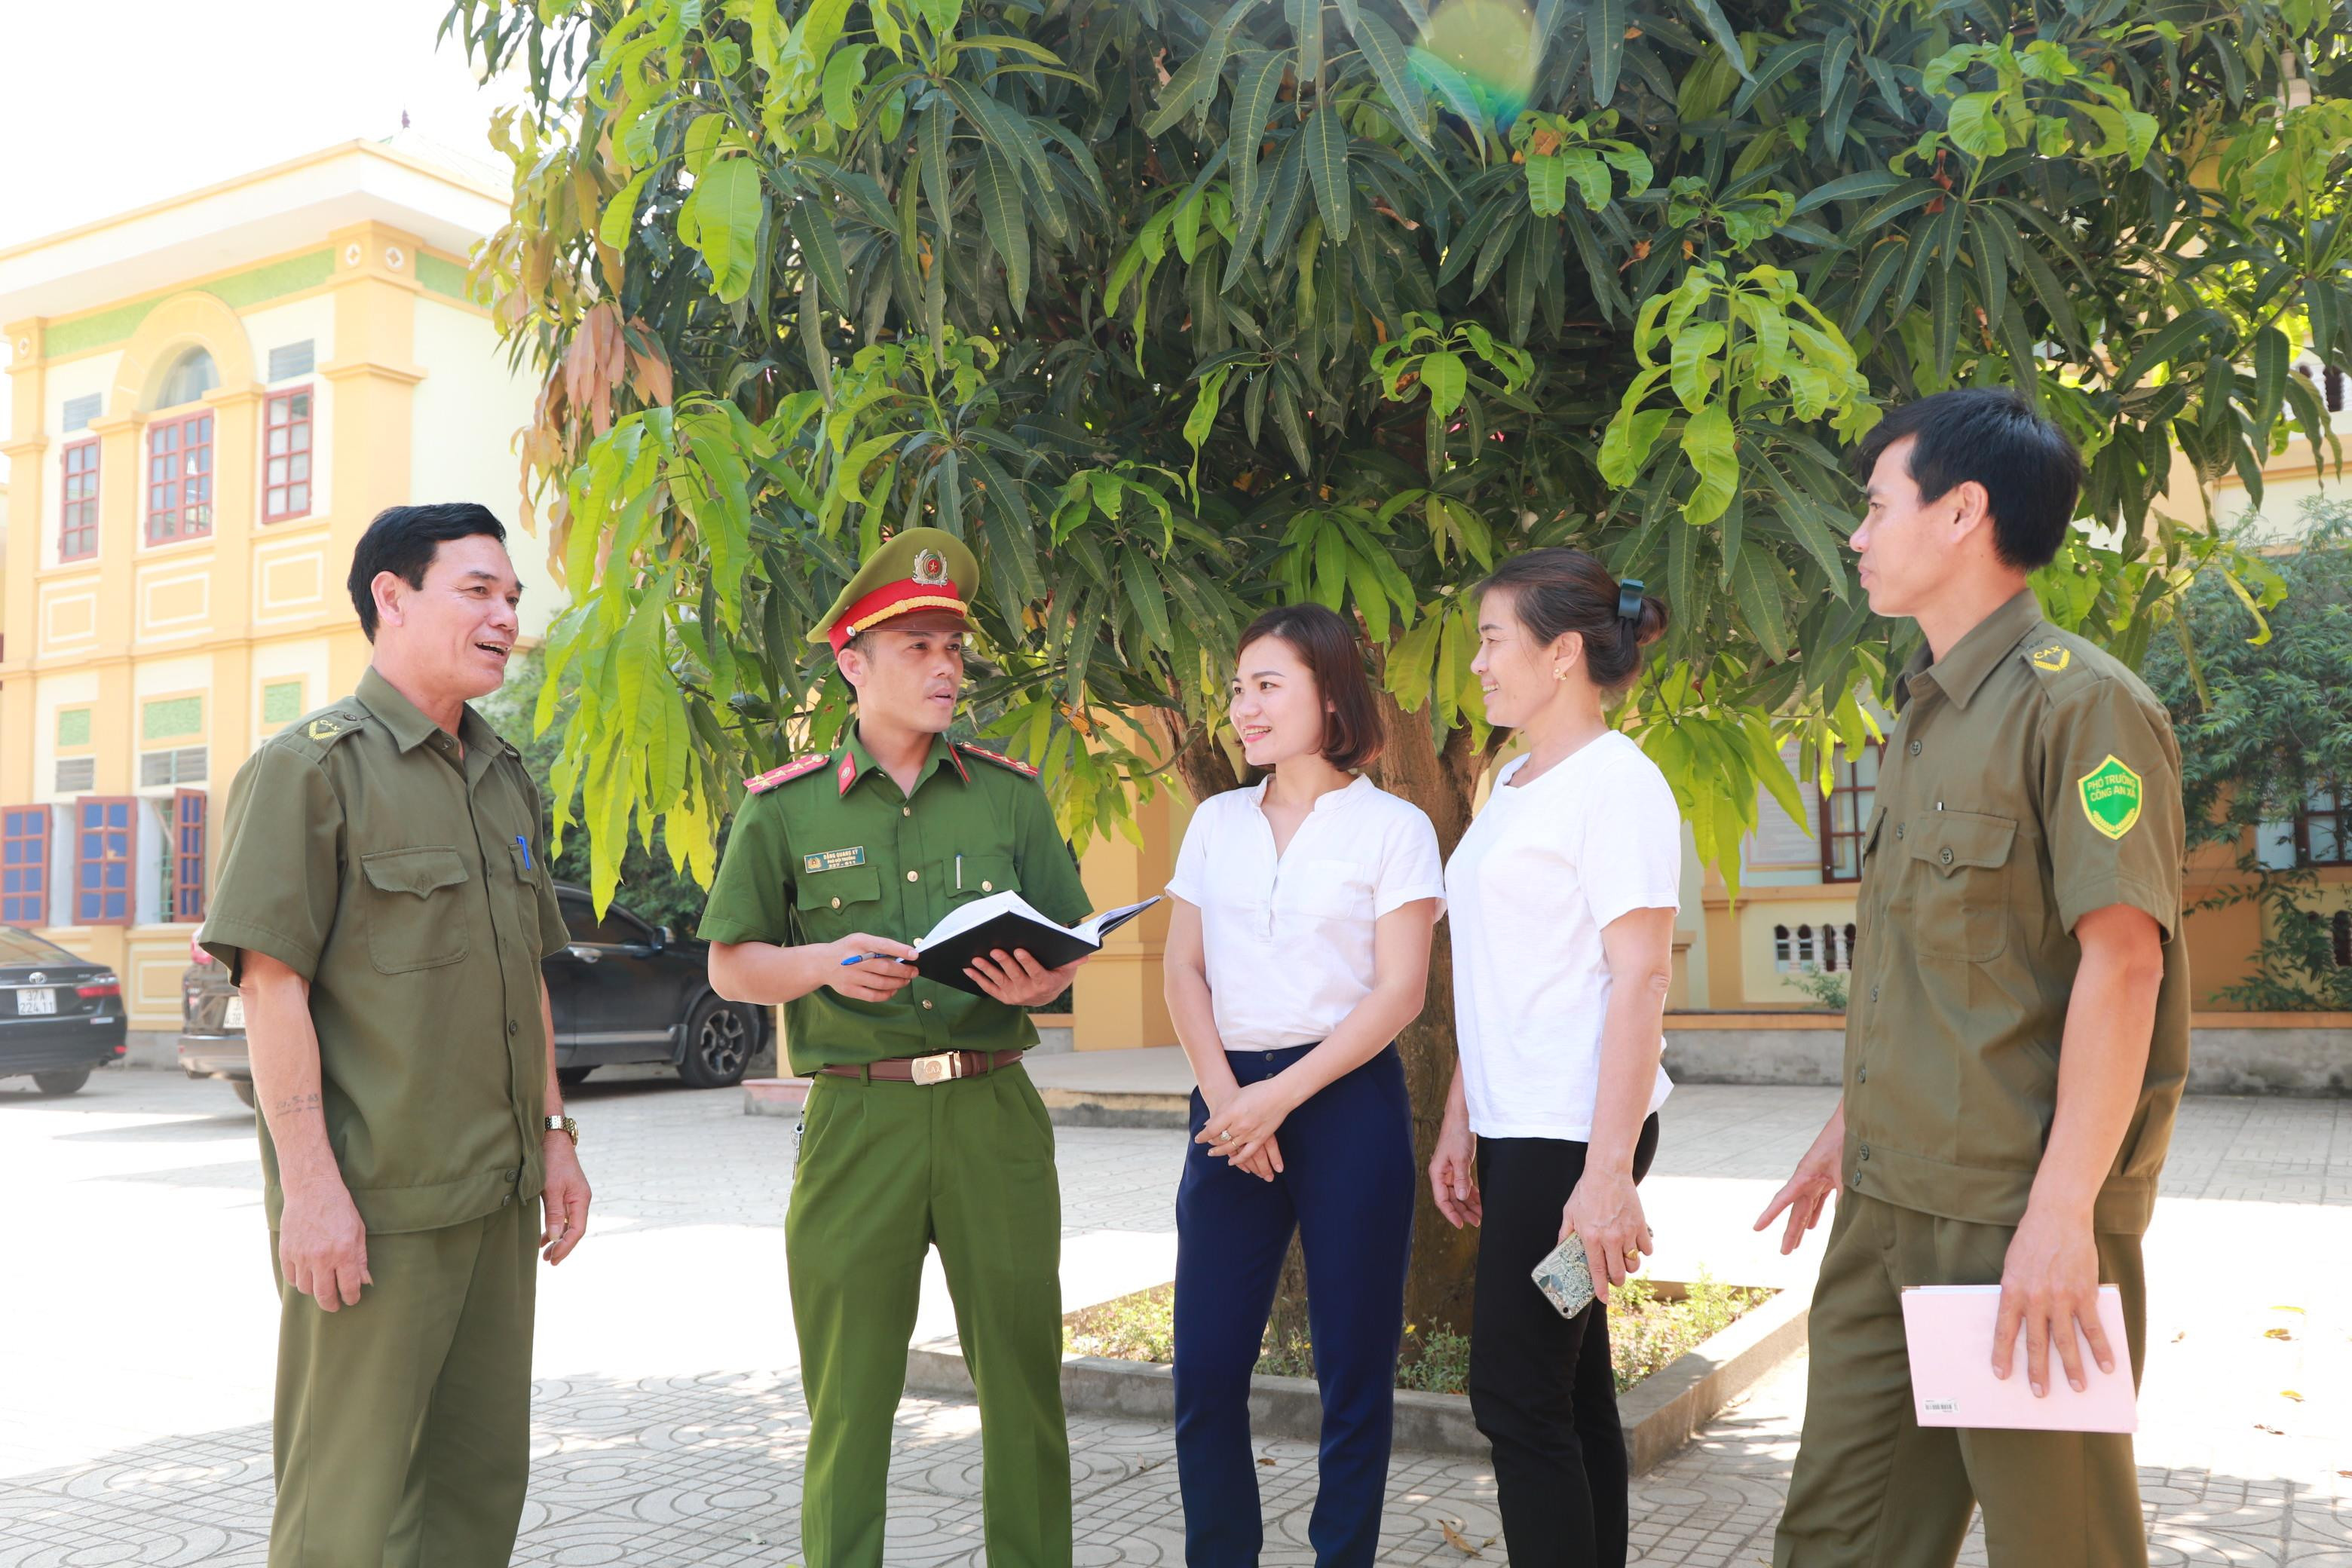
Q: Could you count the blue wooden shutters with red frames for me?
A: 3